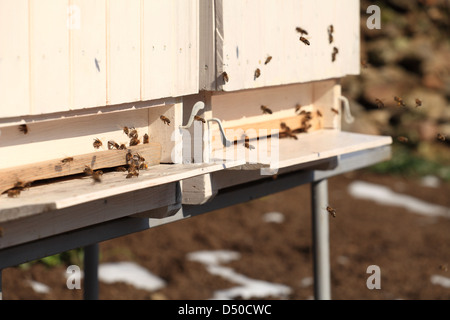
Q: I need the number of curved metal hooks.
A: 3